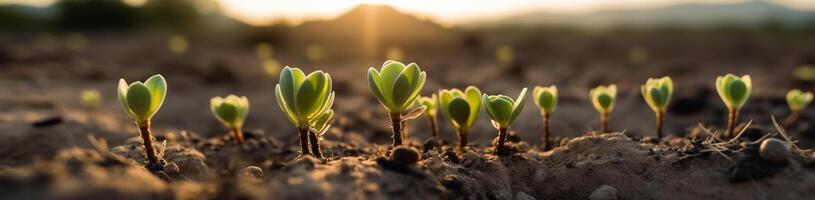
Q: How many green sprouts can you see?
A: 12